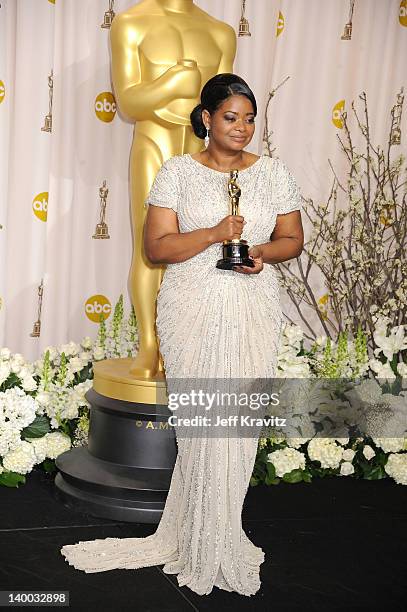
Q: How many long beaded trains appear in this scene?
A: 1